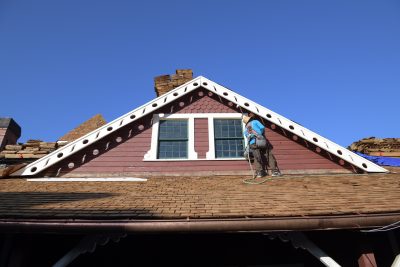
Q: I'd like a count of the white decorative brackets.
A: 2